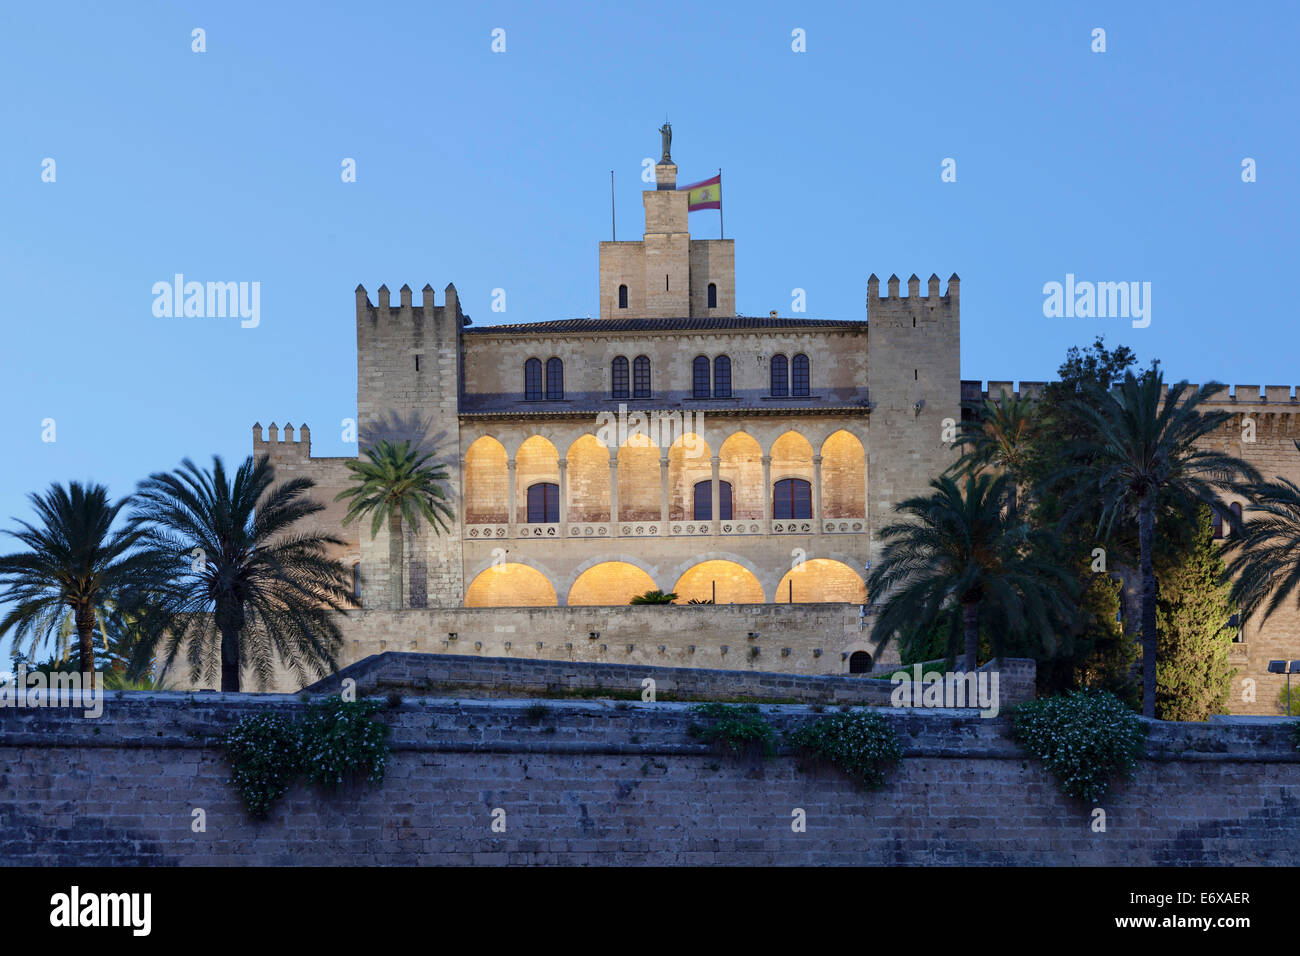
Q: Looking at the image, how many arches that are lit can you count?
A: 12